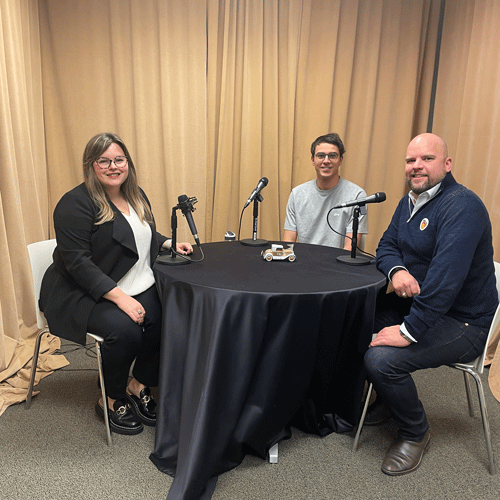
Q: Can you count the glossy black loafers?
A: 2